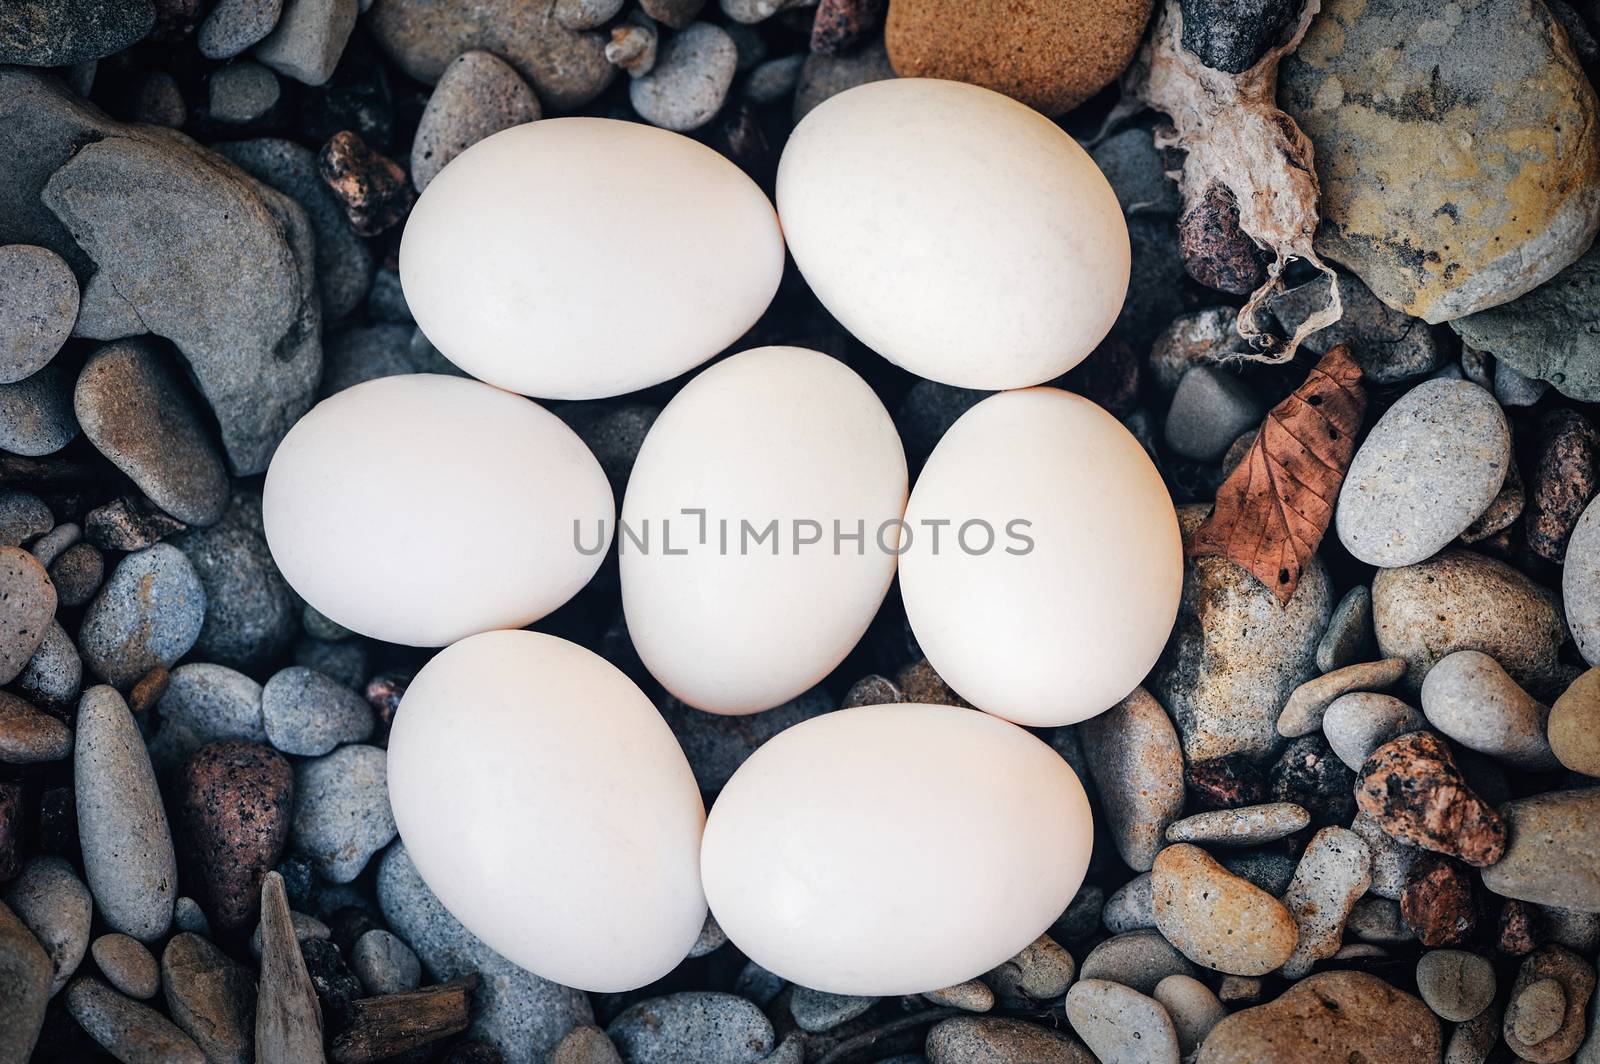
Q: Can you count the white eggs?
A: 7